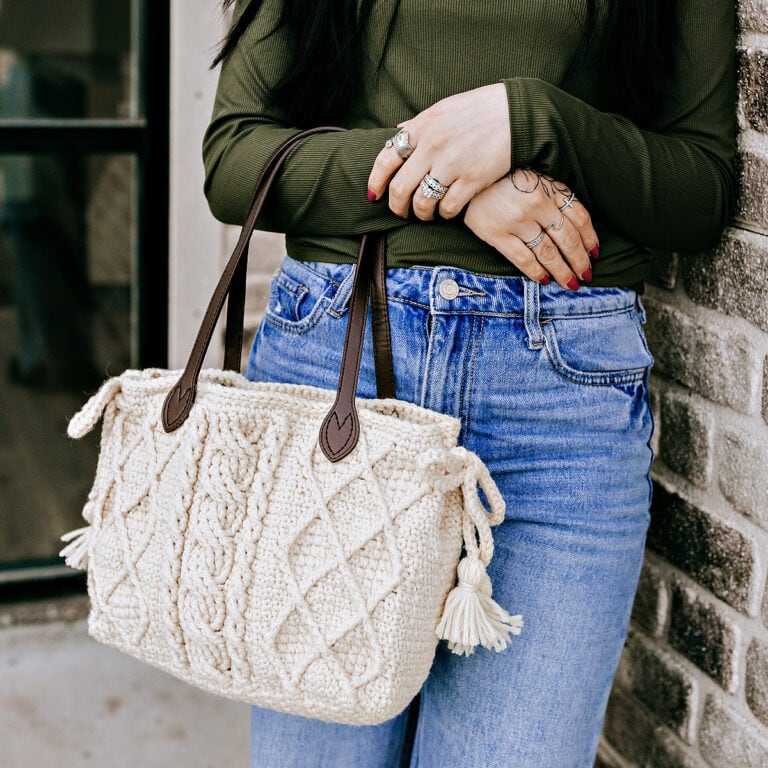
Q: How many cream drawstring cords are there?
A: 2